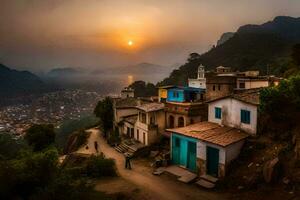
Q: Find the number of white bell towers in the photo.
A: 1